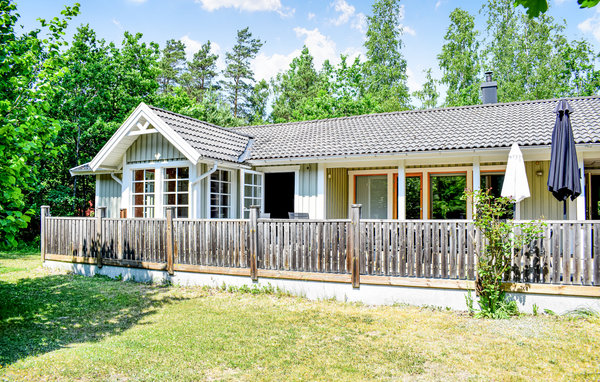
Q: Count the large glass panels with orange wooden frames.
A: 4